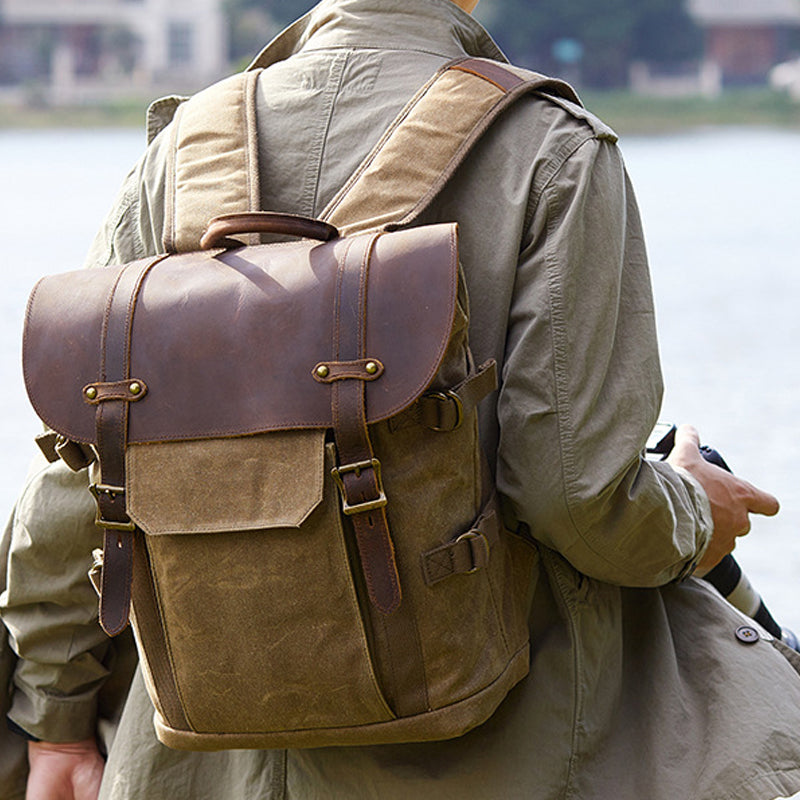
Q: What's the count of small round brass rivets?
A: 4